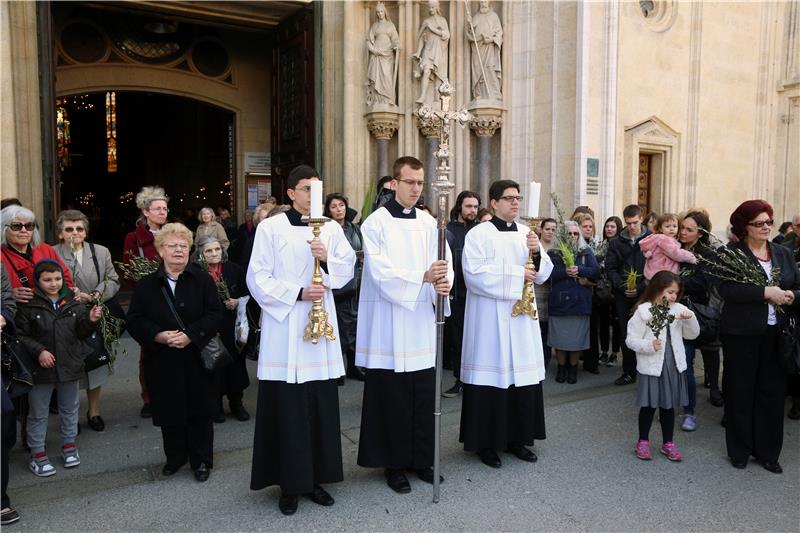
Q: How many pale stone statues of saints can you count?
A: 3